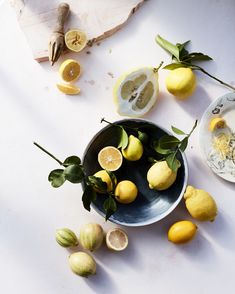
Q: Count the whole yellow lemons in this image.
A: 7